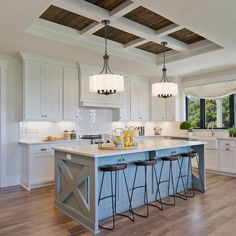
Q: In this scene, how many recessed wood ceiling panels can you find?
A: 6